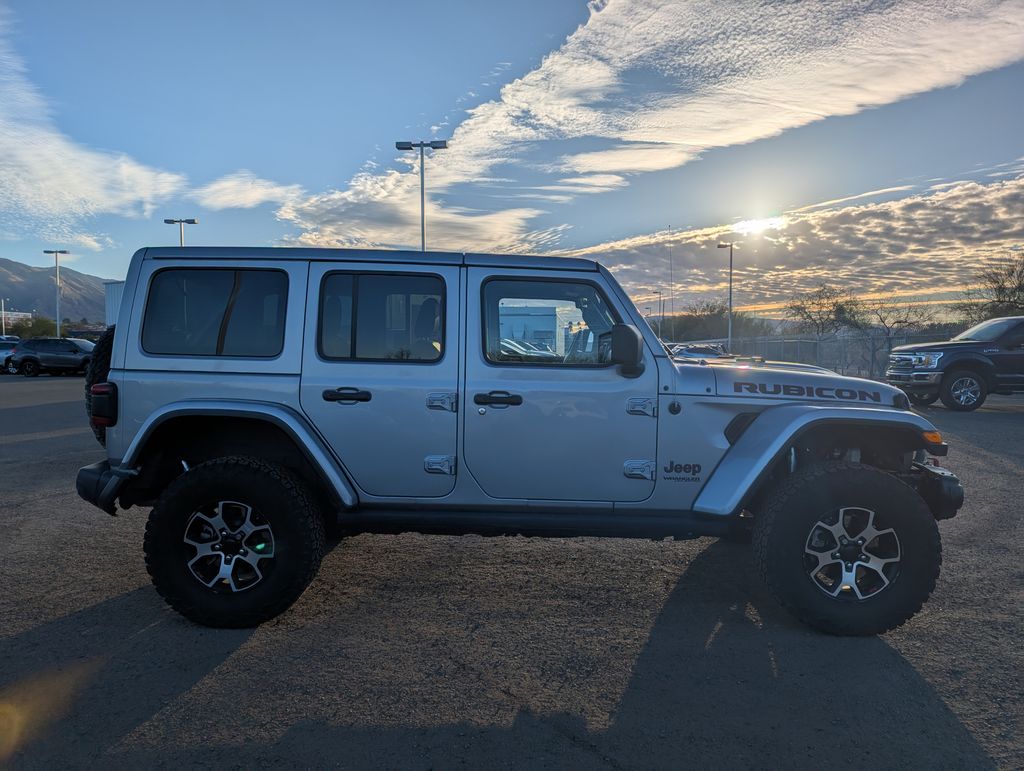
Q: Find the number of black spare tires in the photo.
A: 1